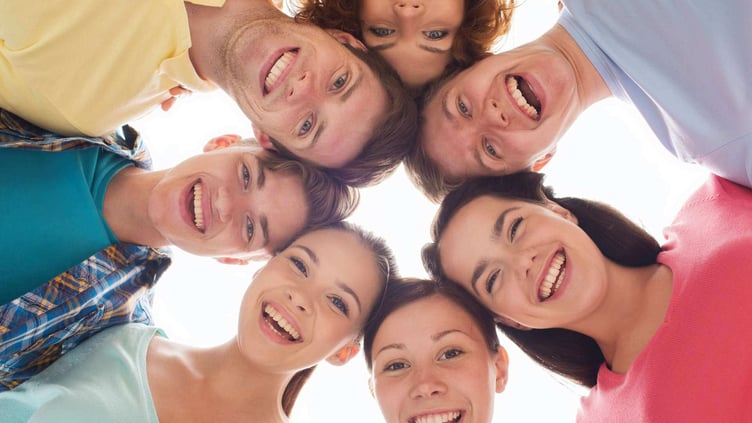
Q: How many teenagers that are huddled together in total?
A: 7